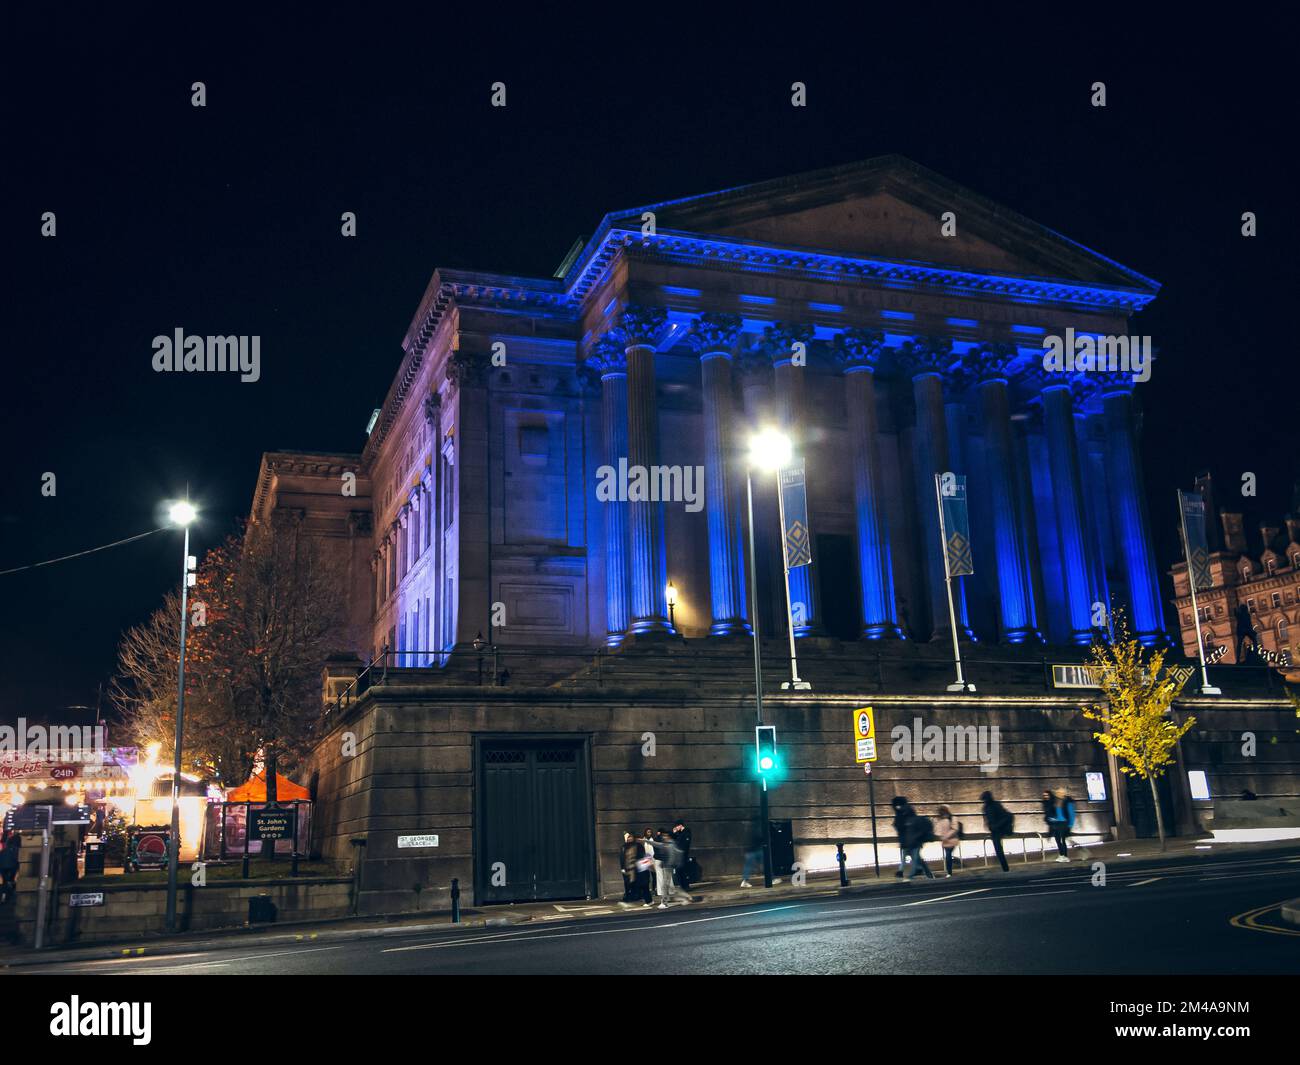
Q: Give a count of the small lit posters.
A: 2